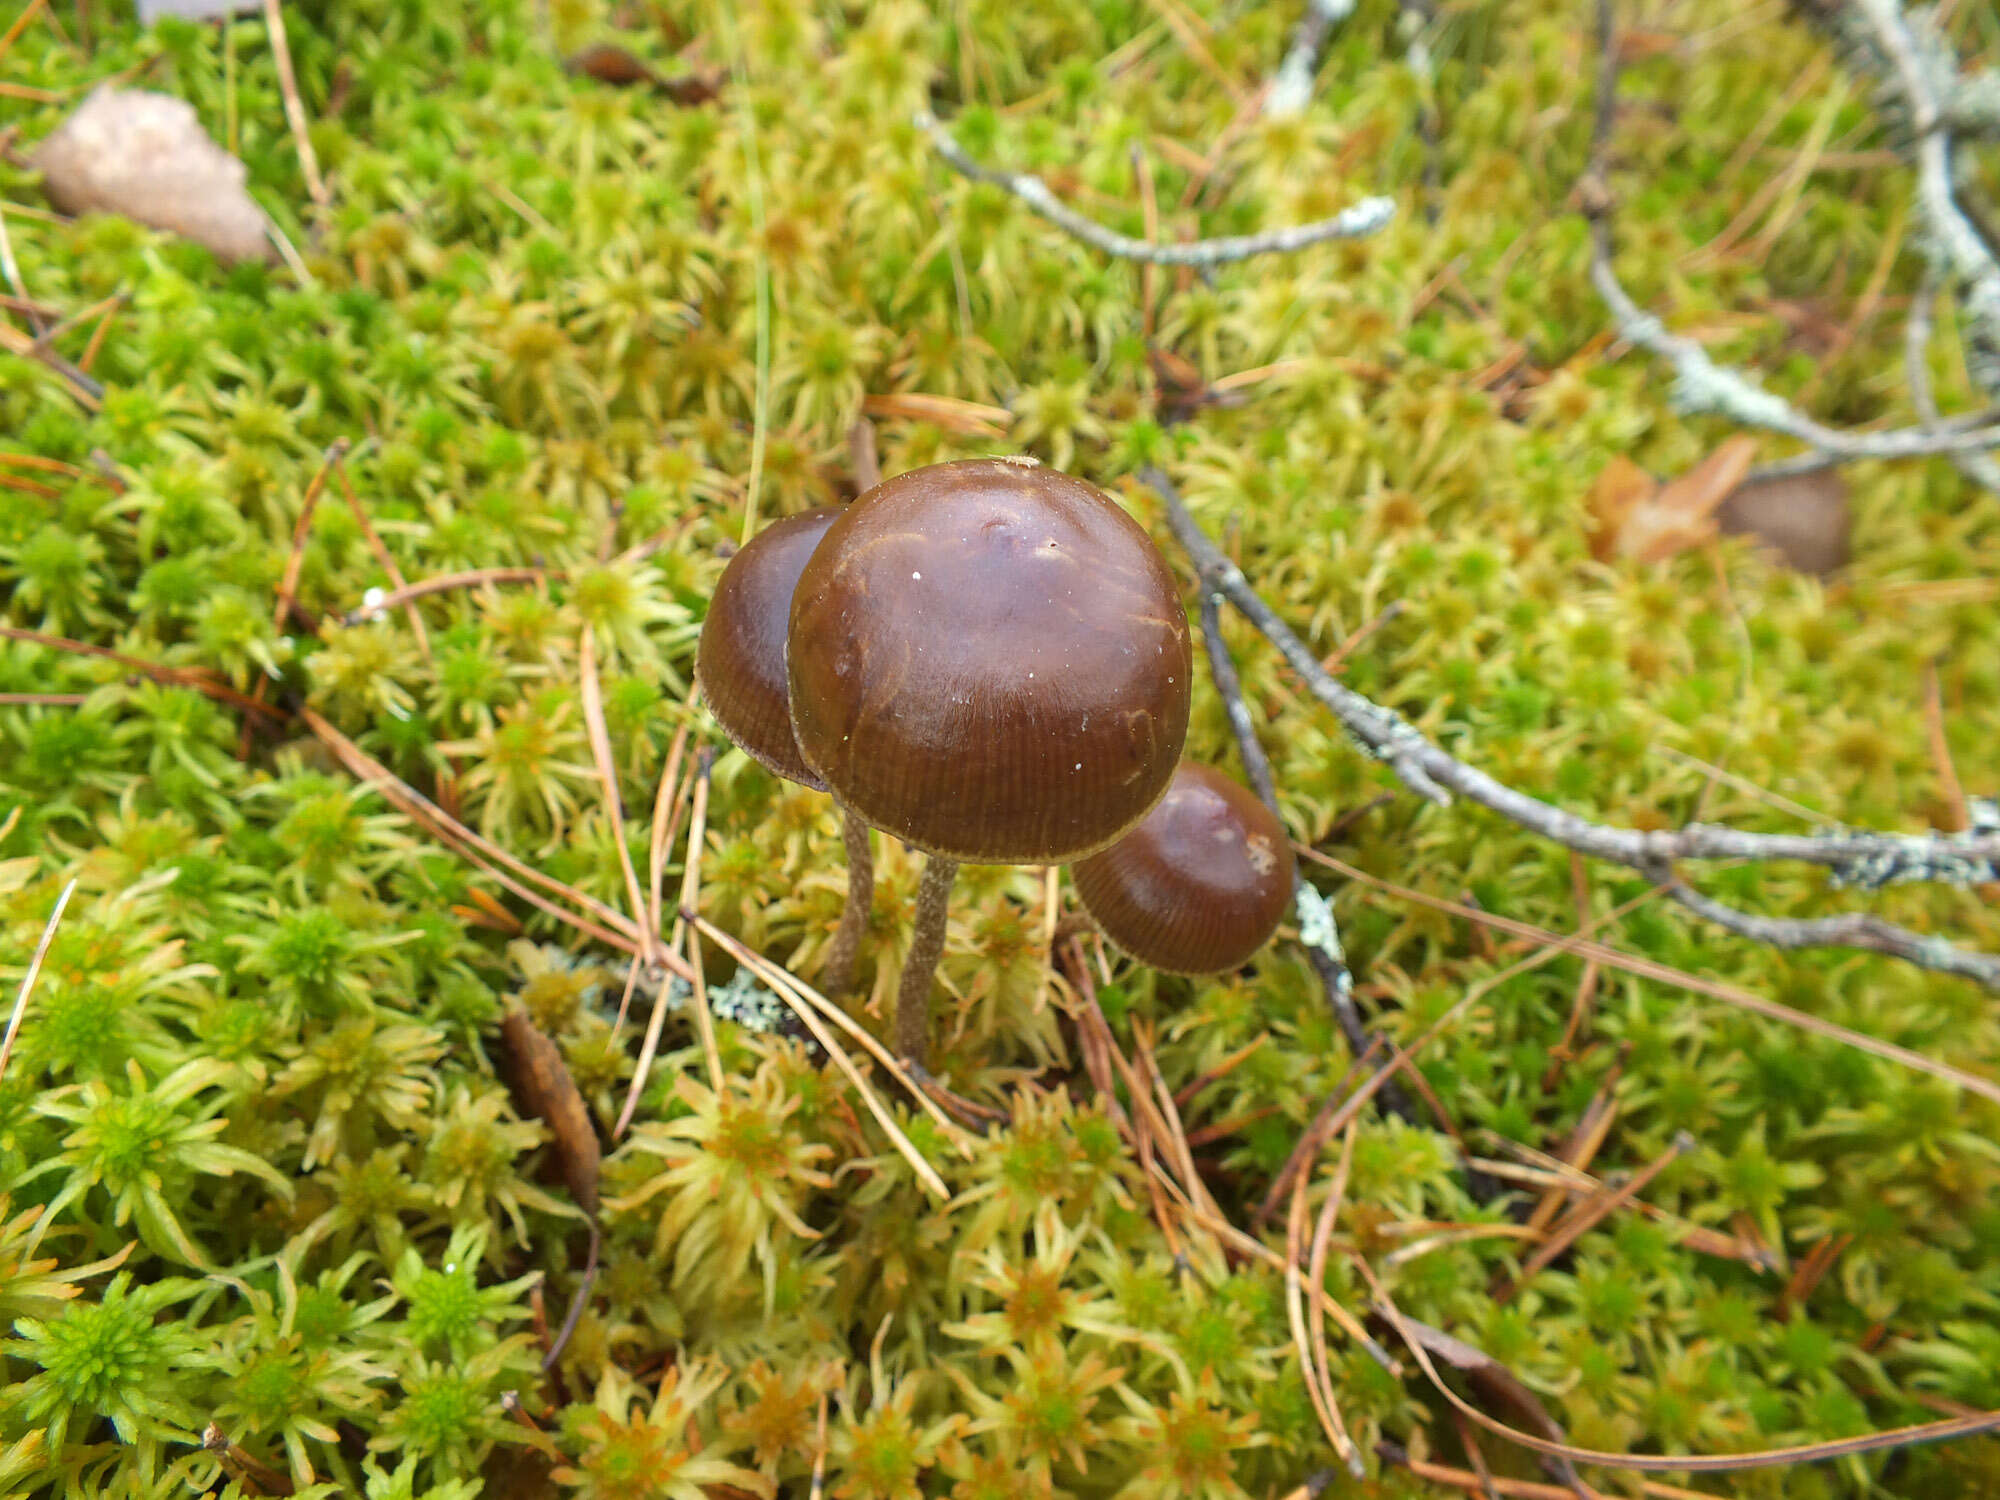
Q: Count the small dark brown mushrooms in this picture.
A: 3